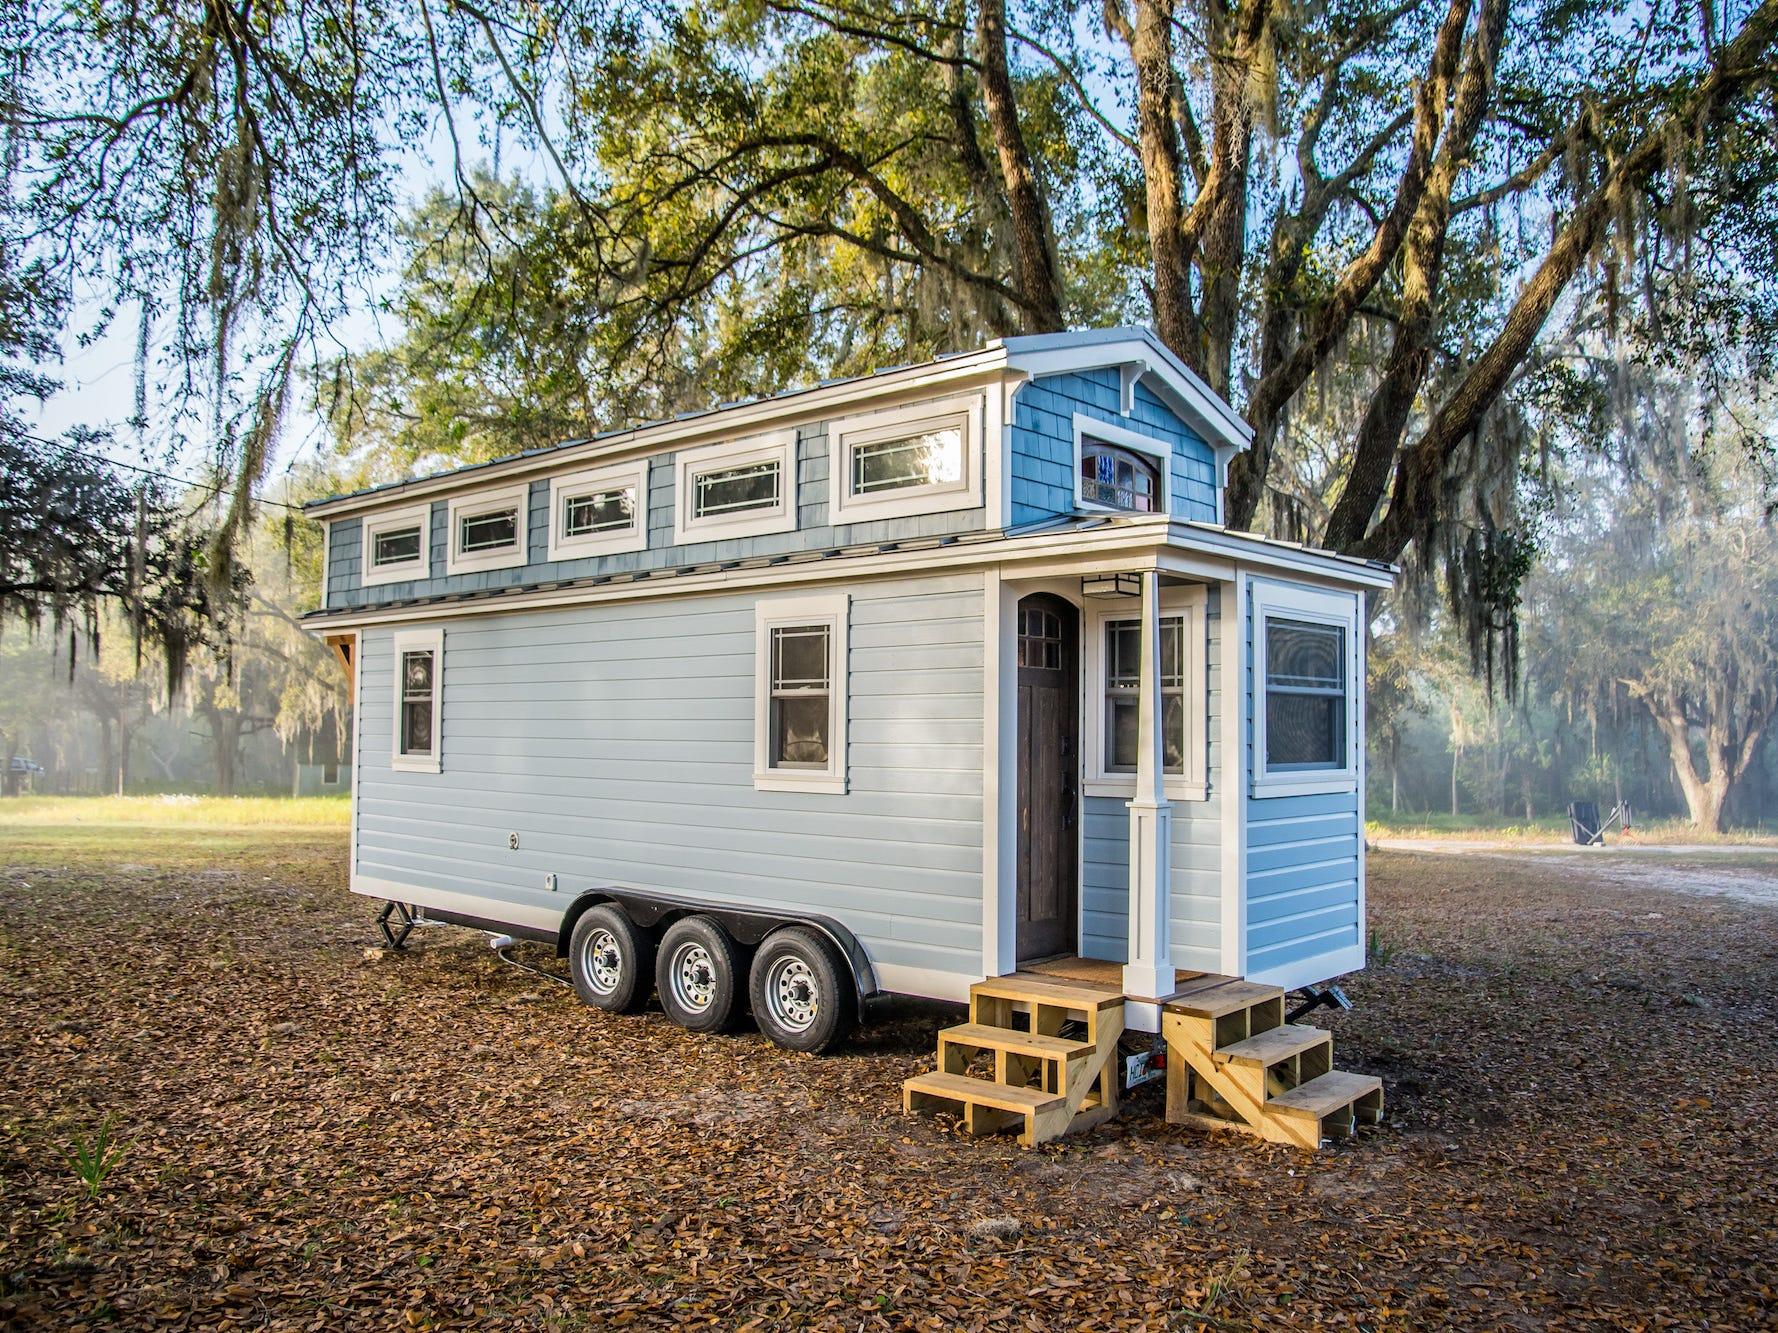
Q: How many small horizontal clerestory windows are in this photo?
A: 5